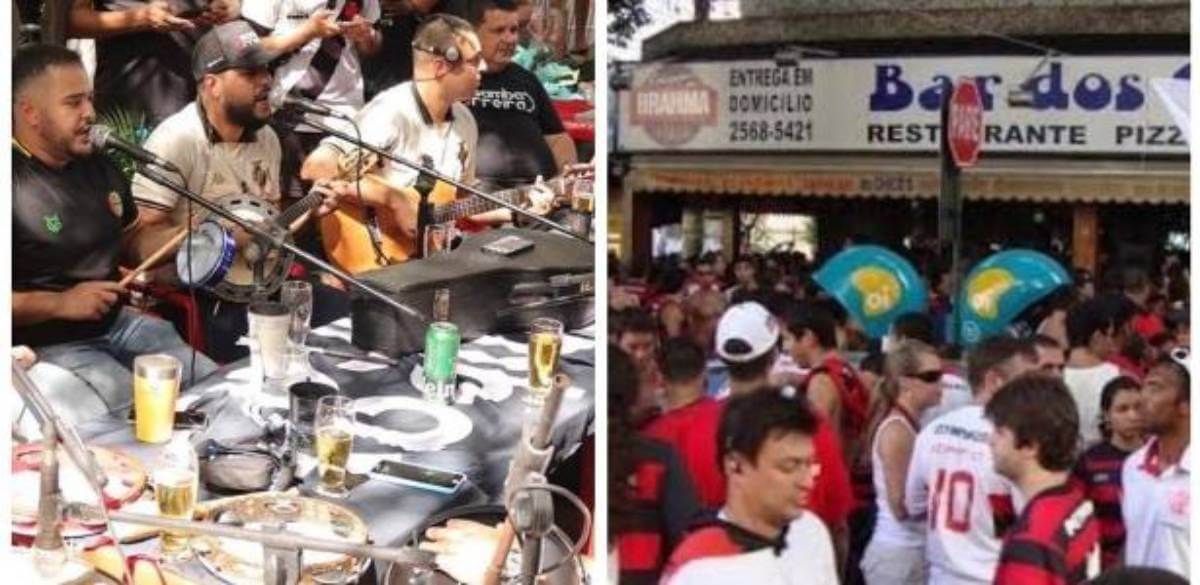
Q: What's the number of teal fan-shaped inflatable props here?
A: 2